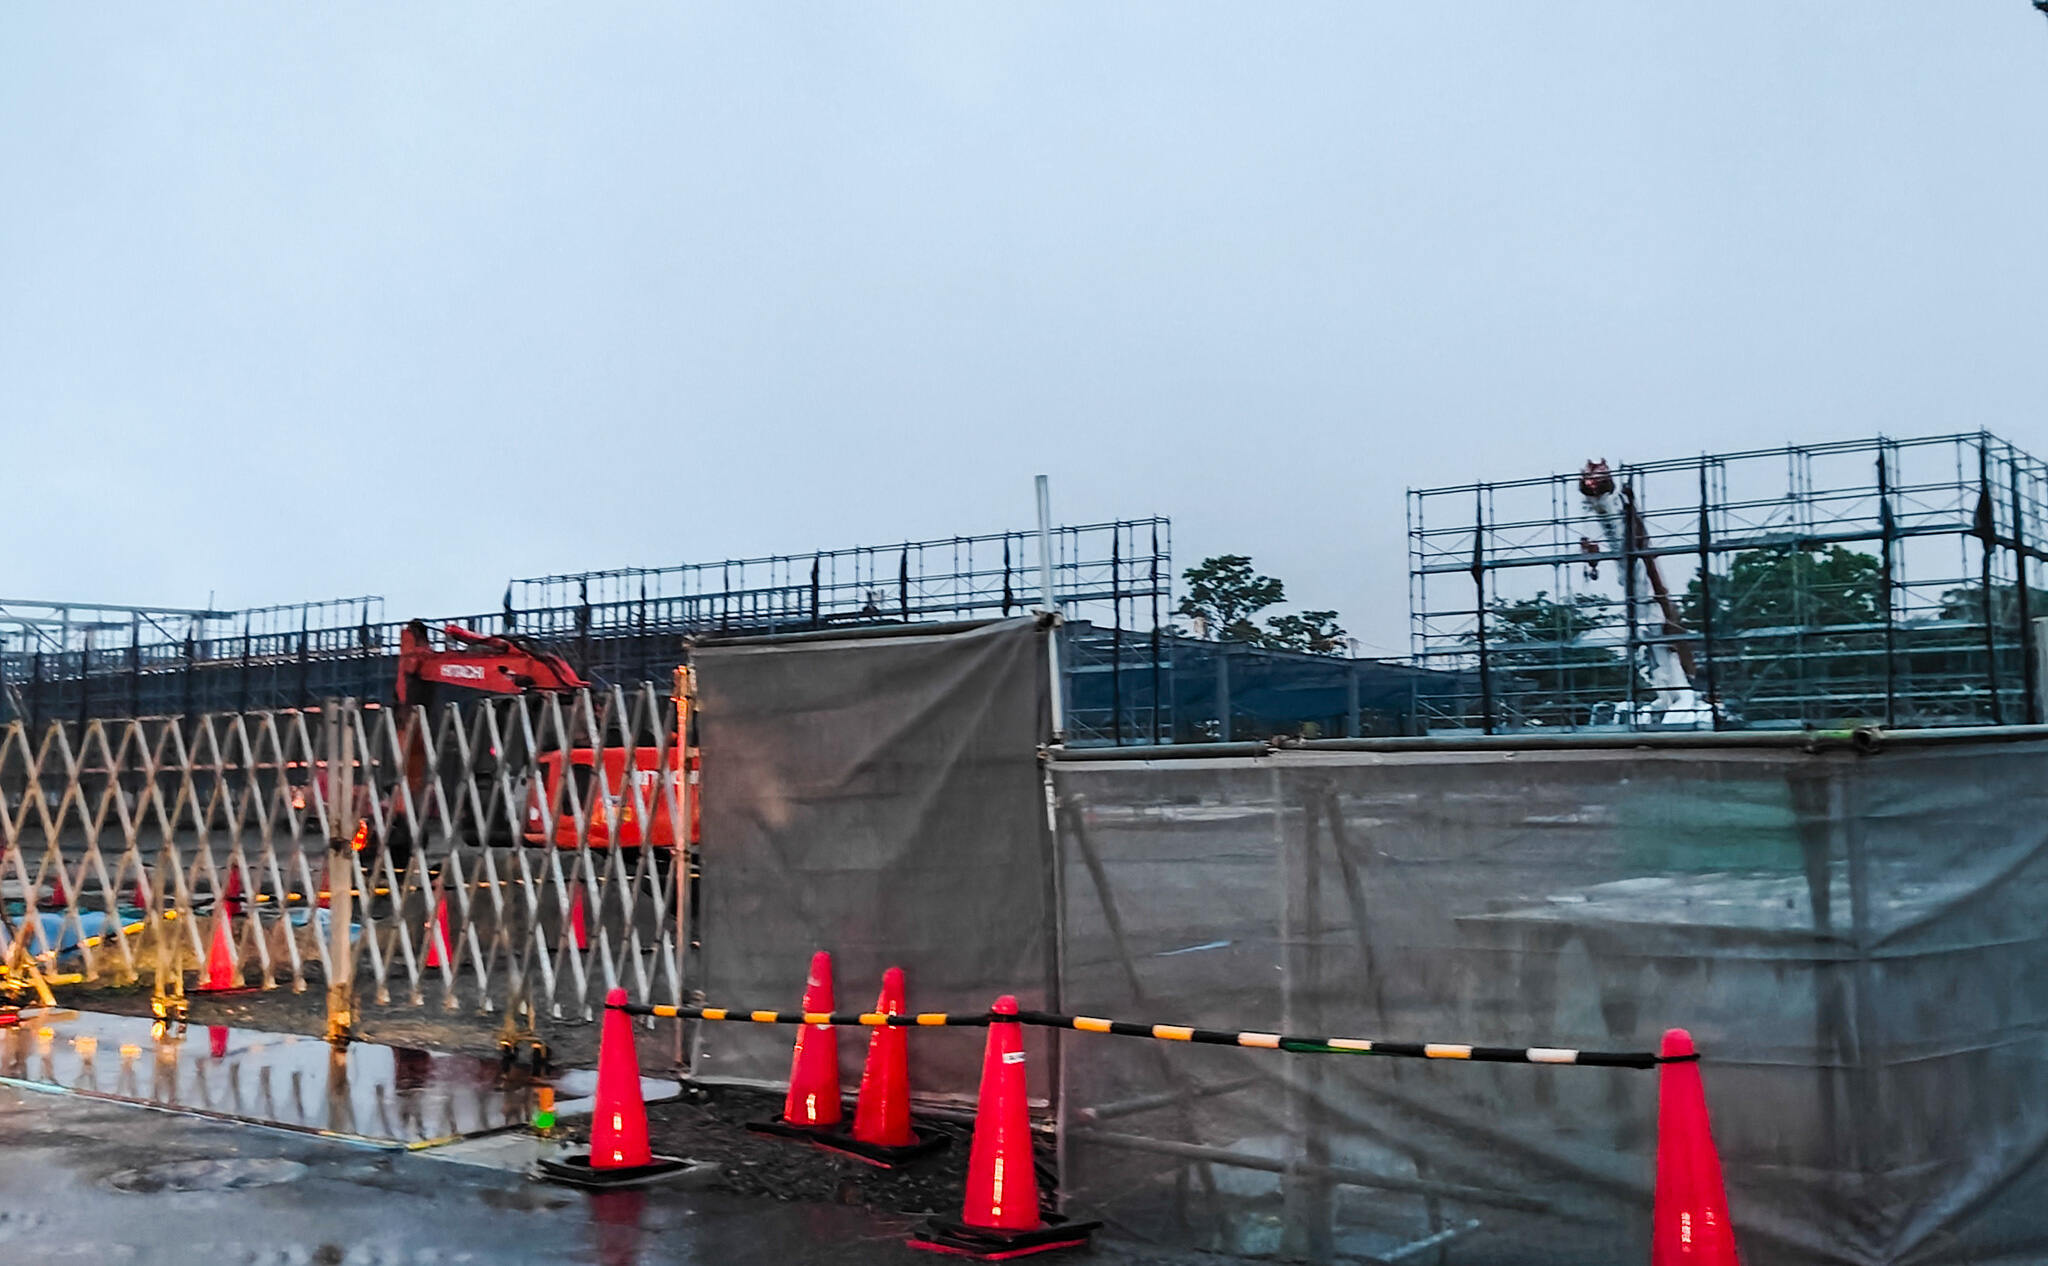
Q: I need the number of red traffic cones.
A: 12